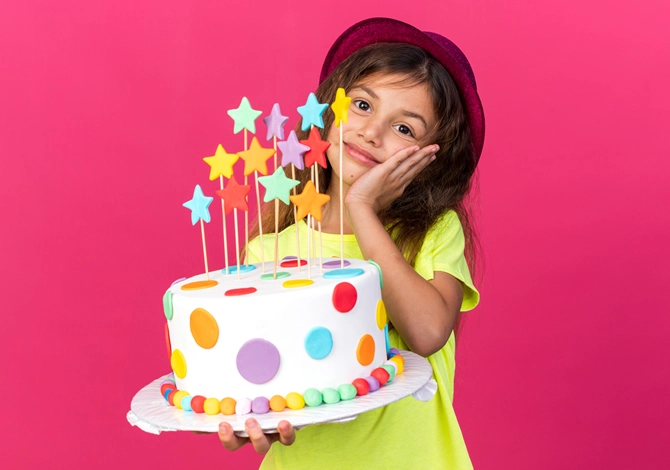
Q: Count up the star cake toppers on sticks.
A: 12